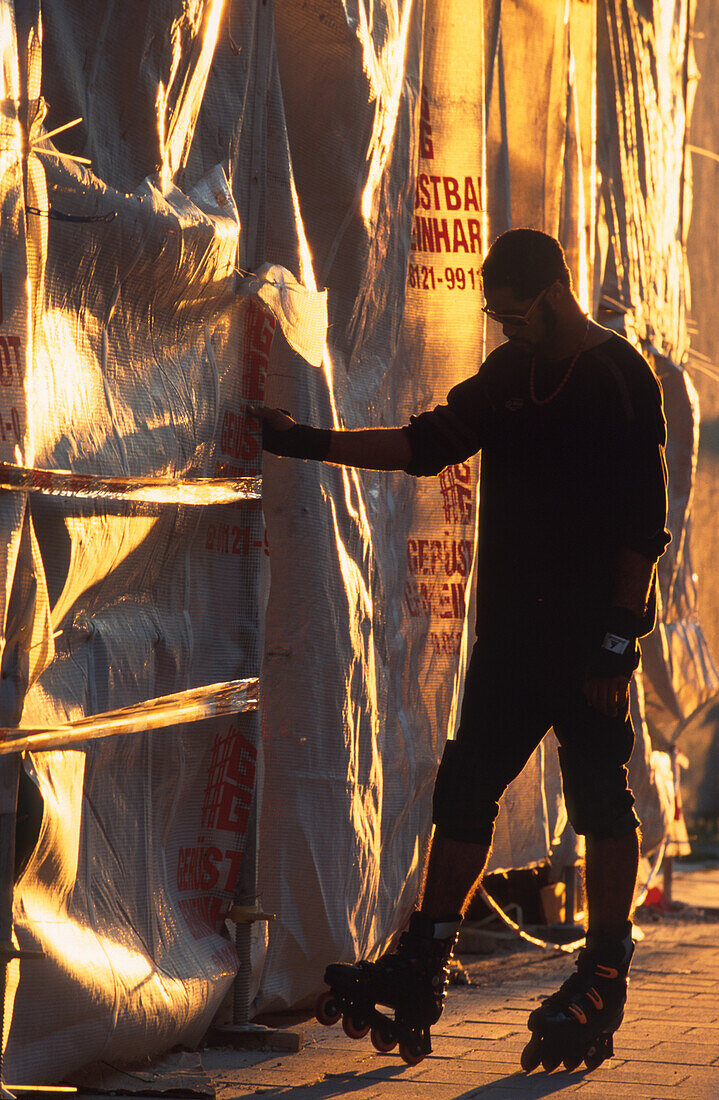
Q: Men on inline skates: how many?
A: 1